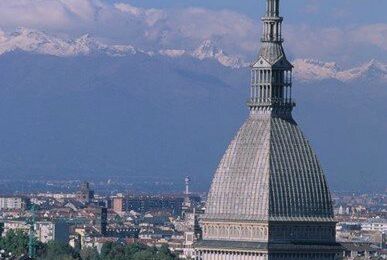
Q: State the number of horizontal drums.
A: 0